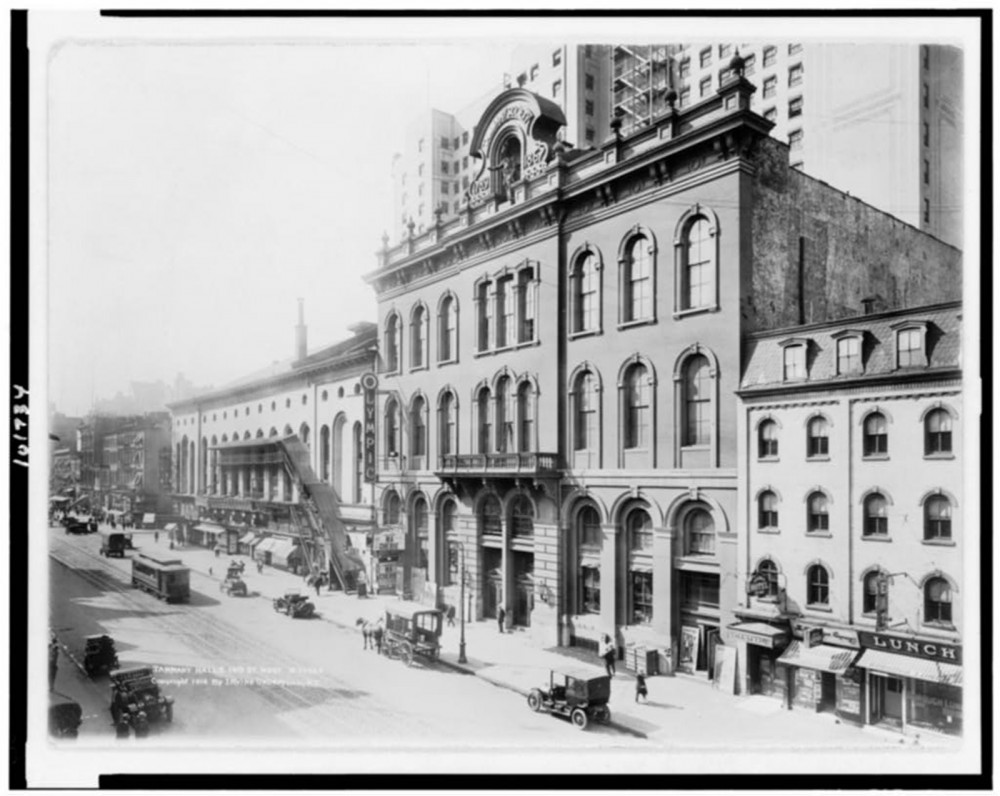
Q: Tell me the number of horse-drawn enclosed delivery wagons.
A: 1